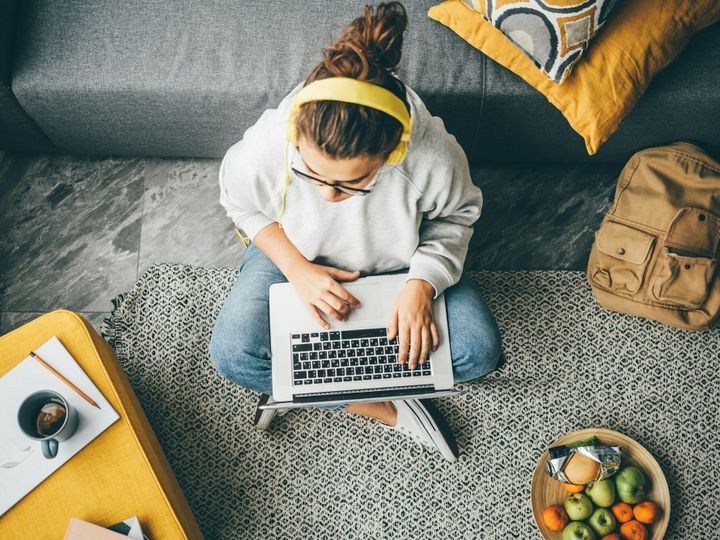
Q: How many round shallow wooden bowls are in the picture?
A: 1